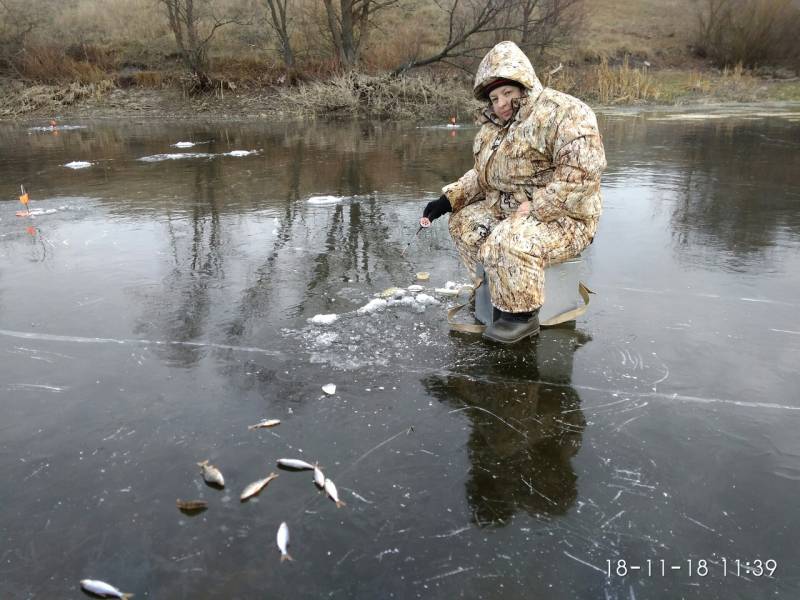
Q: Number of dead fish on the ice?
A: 9